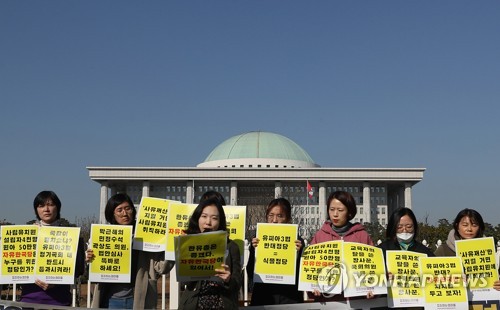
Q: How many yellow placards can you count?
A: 13